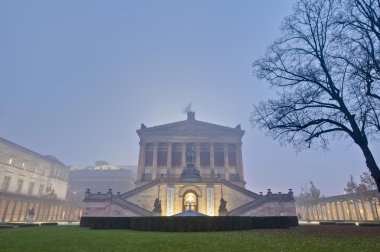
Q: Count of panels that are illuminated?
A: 2